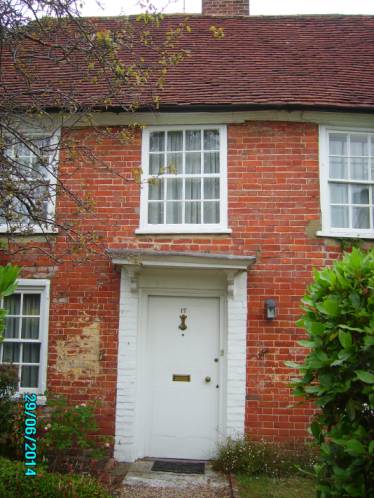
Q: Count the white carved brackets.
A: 2